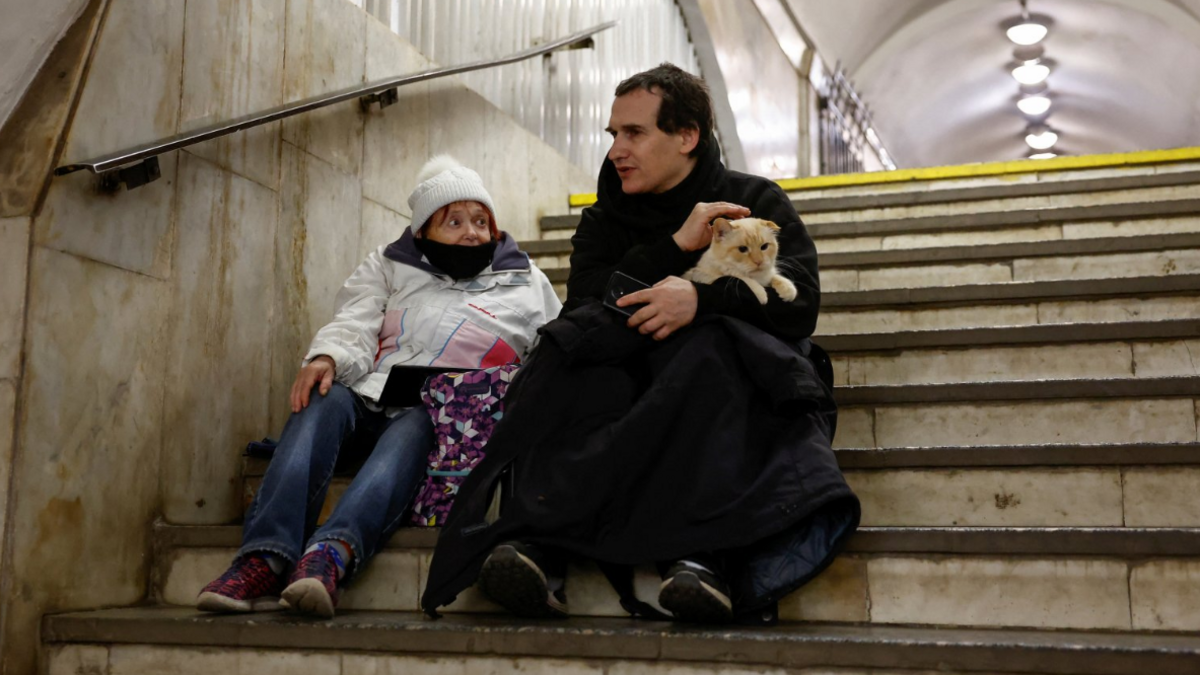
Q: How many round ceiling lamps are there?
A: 5